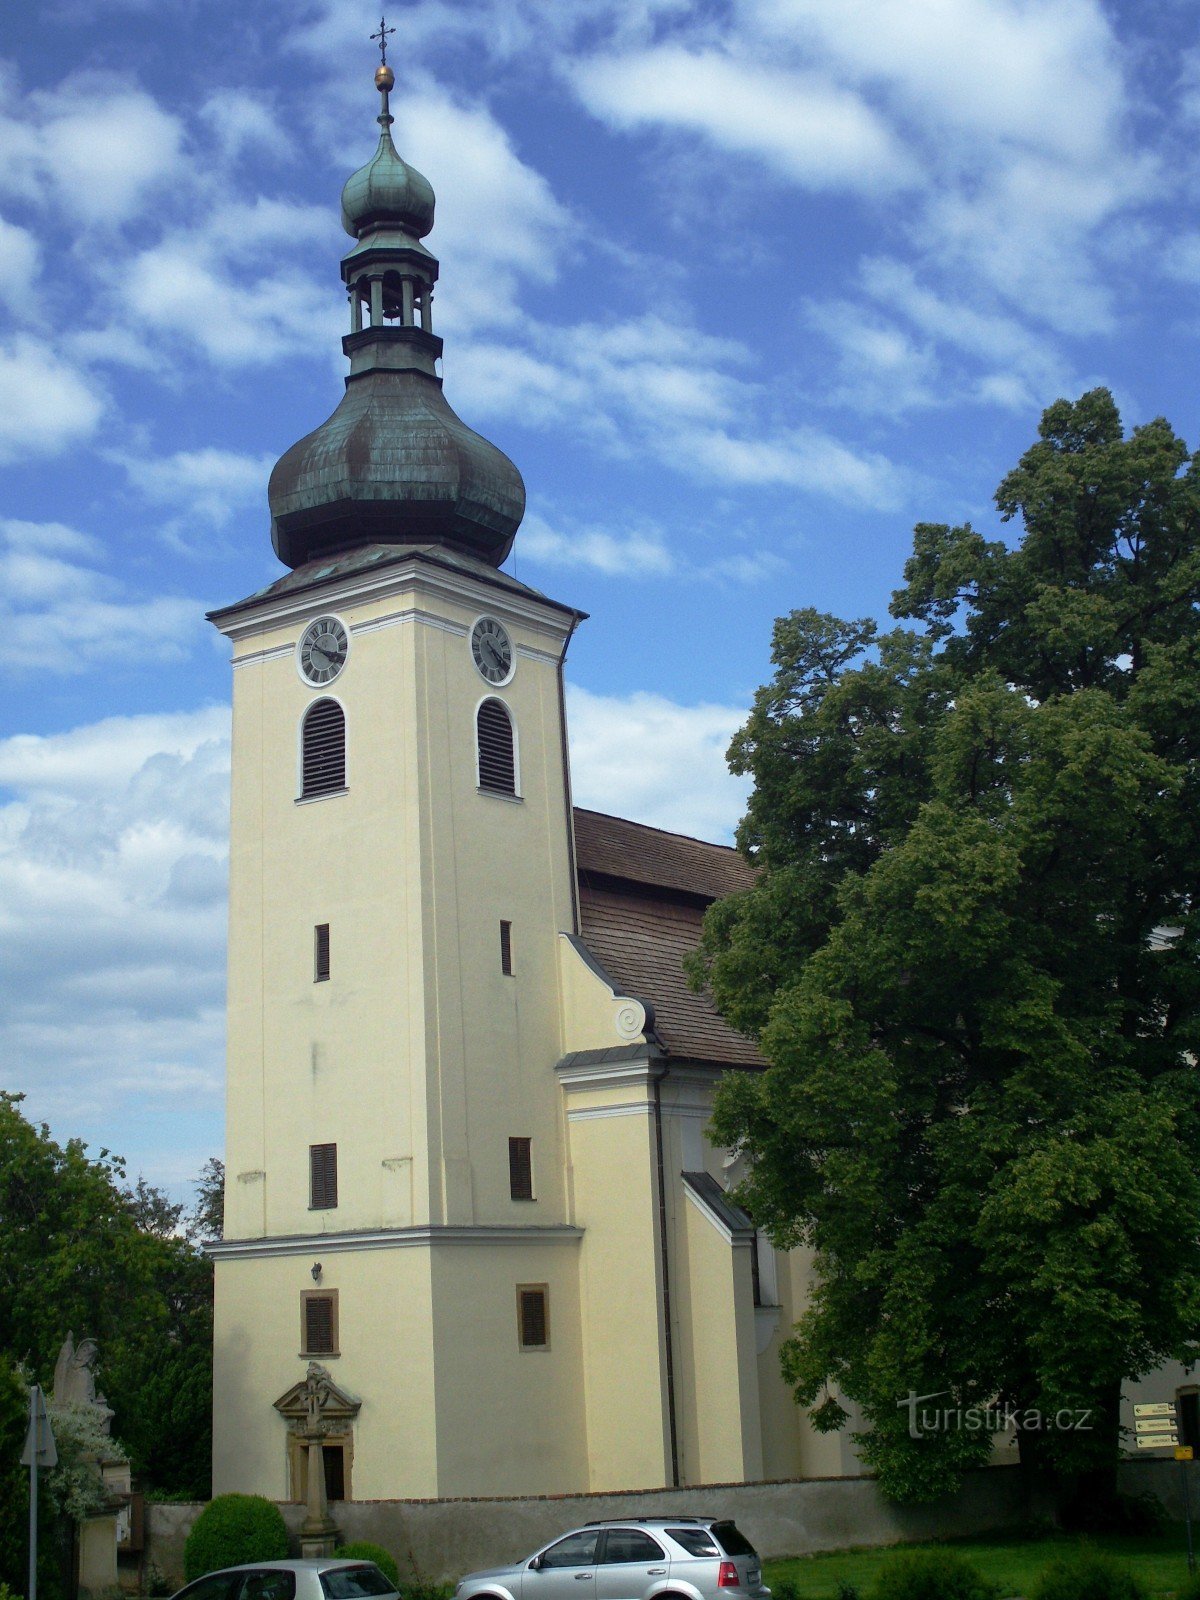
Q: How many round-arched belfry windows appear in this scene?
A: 2